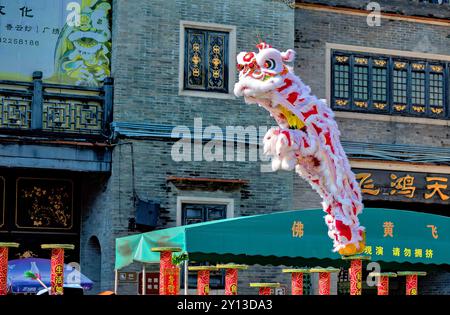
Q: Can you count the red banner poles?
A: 11